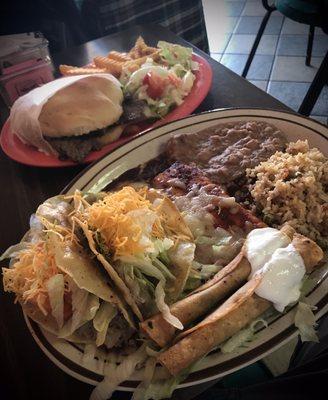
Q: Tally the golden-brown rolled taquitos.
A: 2